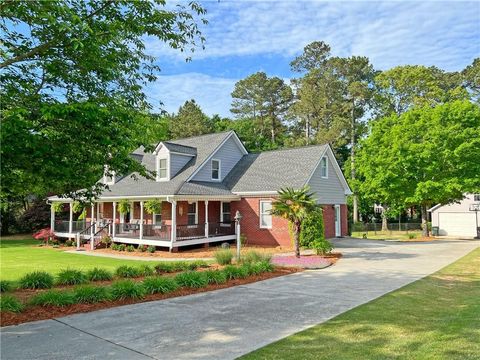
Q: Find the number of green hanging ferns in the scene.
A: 4